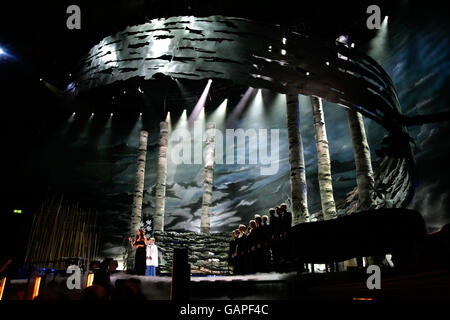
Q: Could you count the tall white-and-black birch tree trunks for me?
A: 6